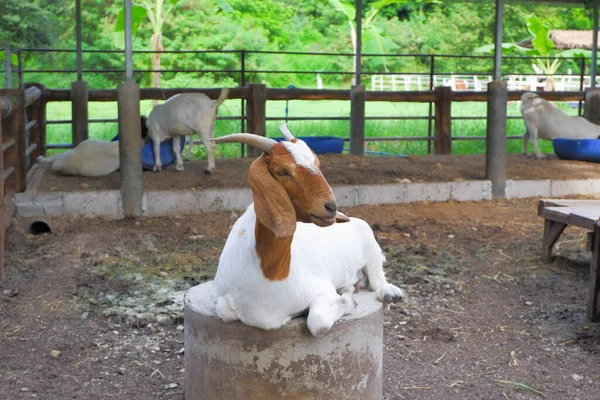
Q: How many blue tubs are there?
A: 3